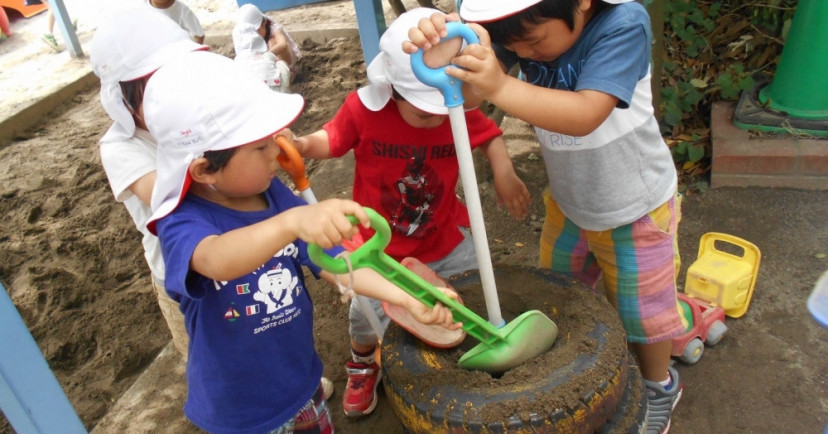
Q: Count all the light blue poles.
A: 3